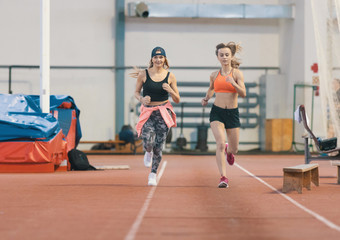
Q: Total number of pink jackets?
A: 1